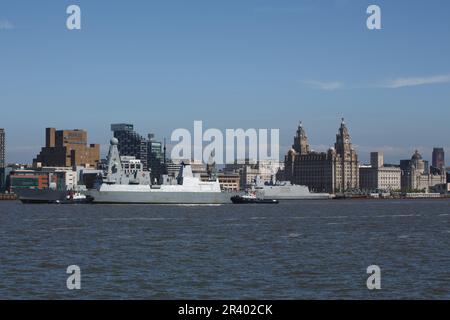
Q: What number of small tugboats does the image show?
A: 2